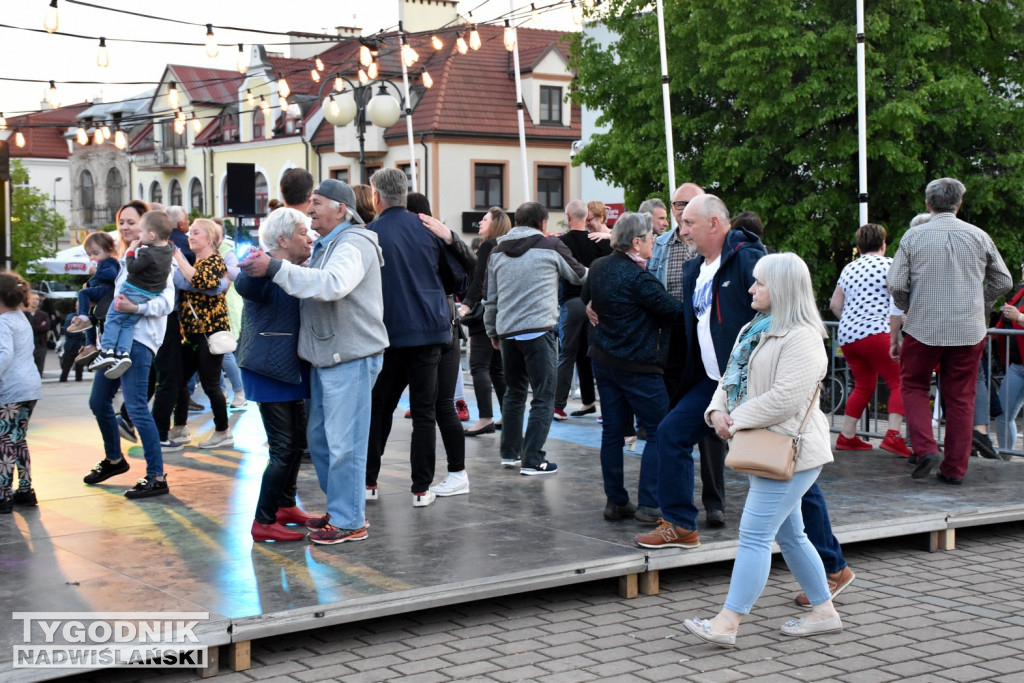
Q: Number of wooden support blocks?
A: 6